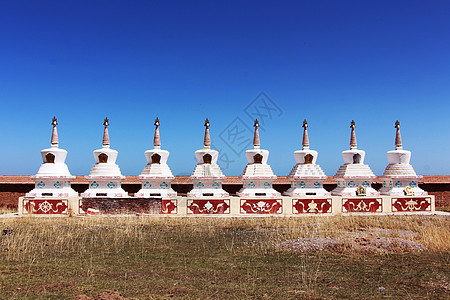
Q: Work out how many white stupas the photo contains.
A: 8